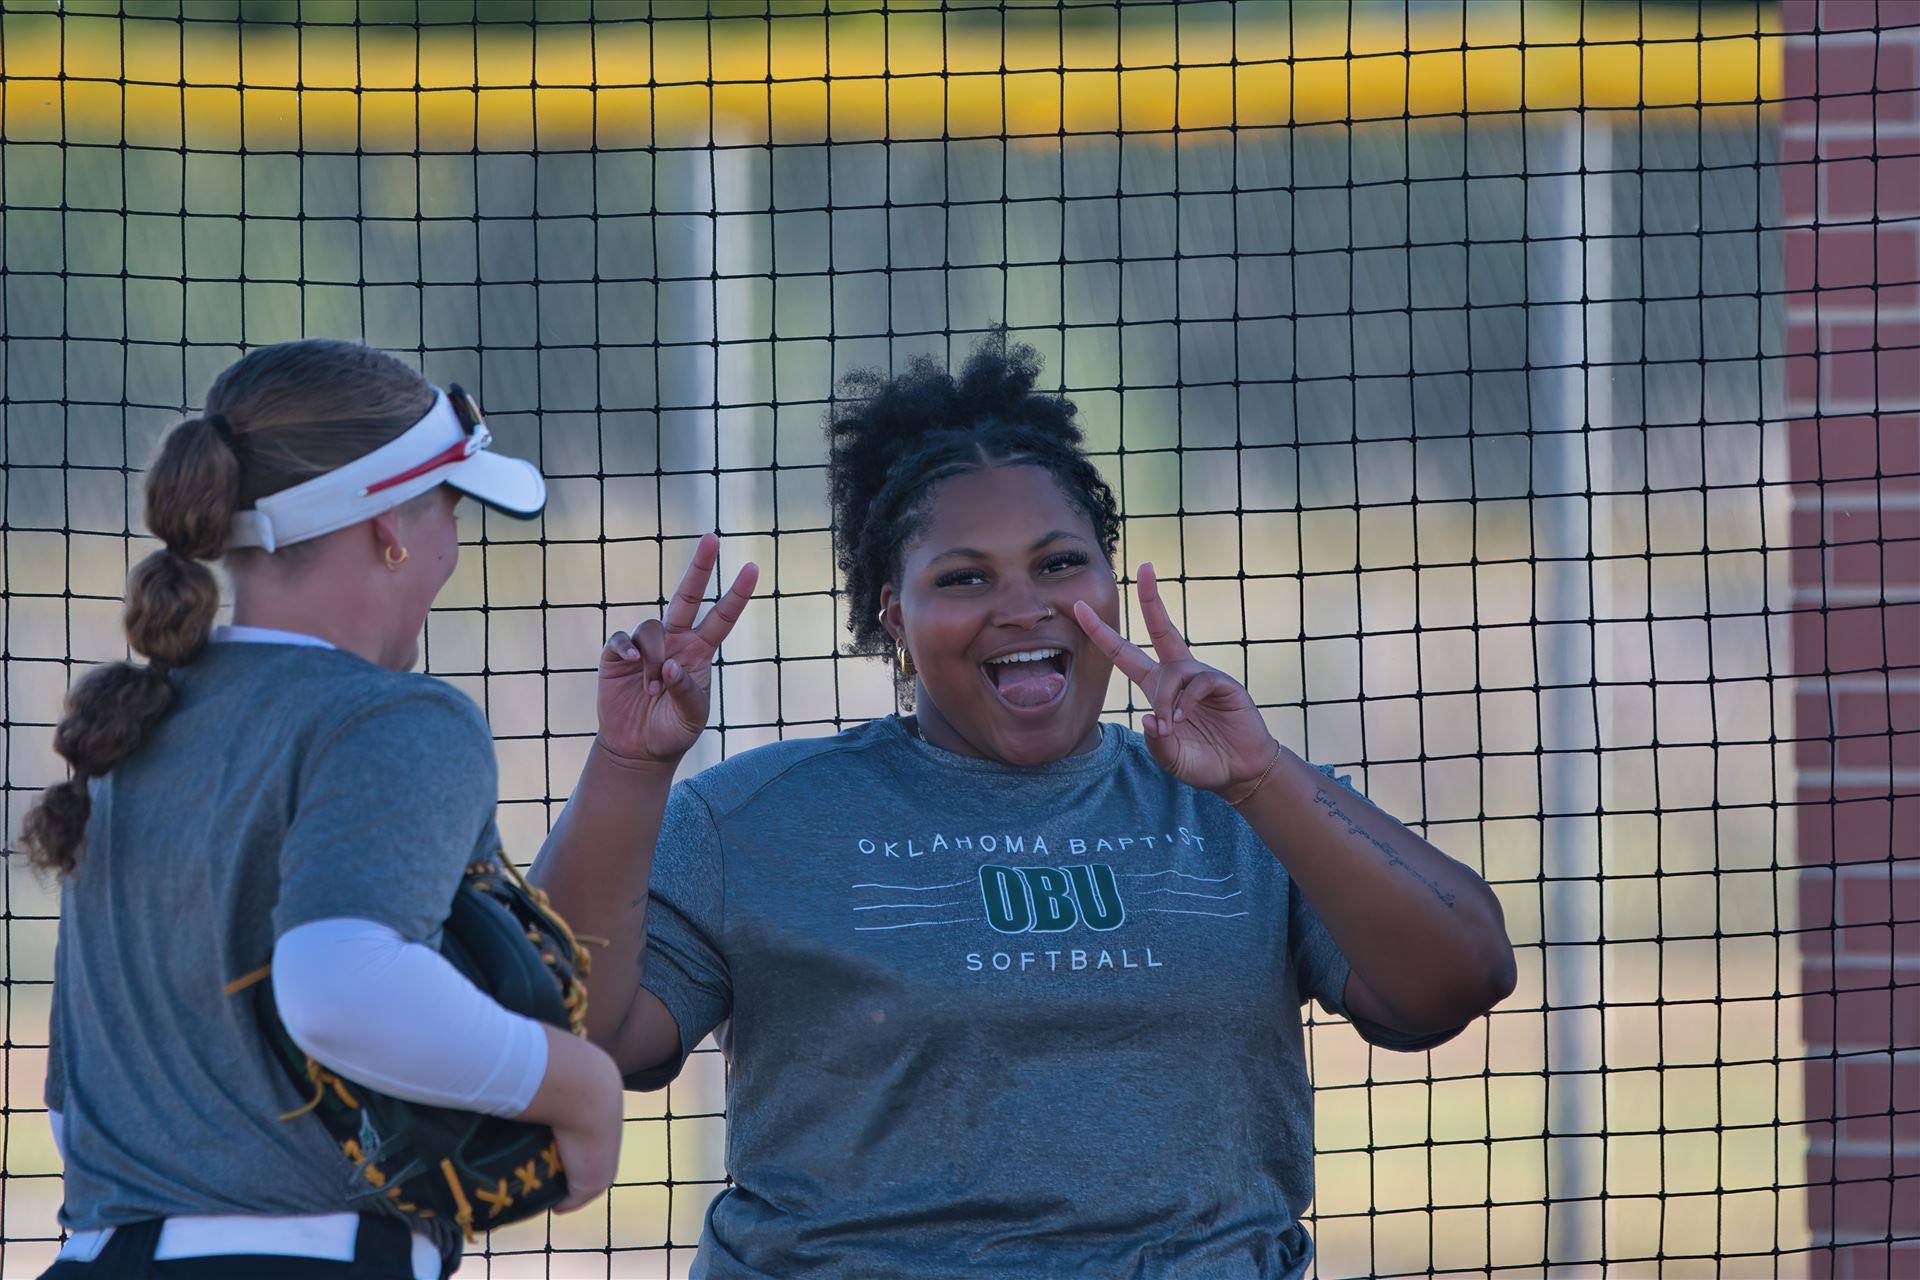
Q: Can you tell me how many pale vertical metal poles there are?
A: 2